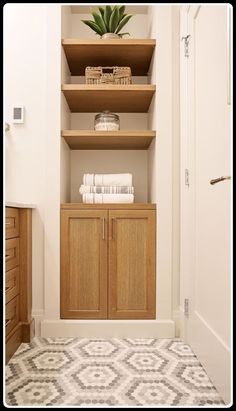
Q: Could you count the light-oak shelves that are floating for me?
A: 3